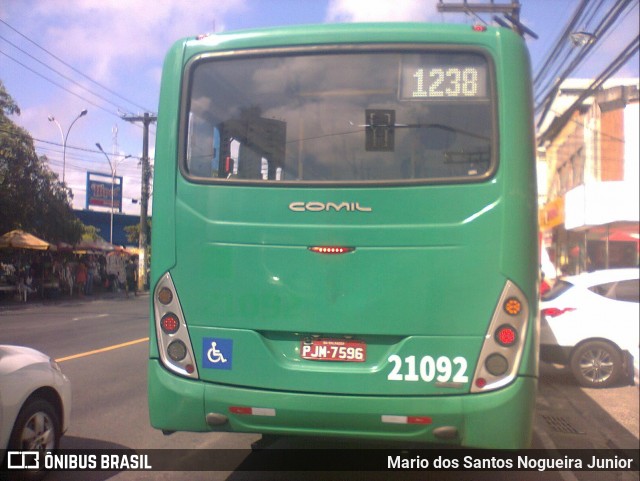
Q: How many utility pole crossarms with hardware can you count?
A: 2